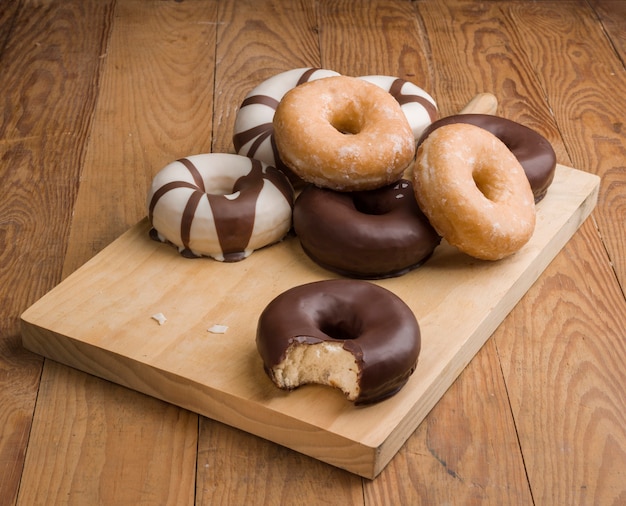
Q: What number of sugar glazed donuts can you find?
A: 2